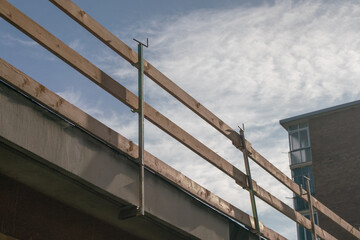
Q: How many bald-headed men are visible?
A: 0